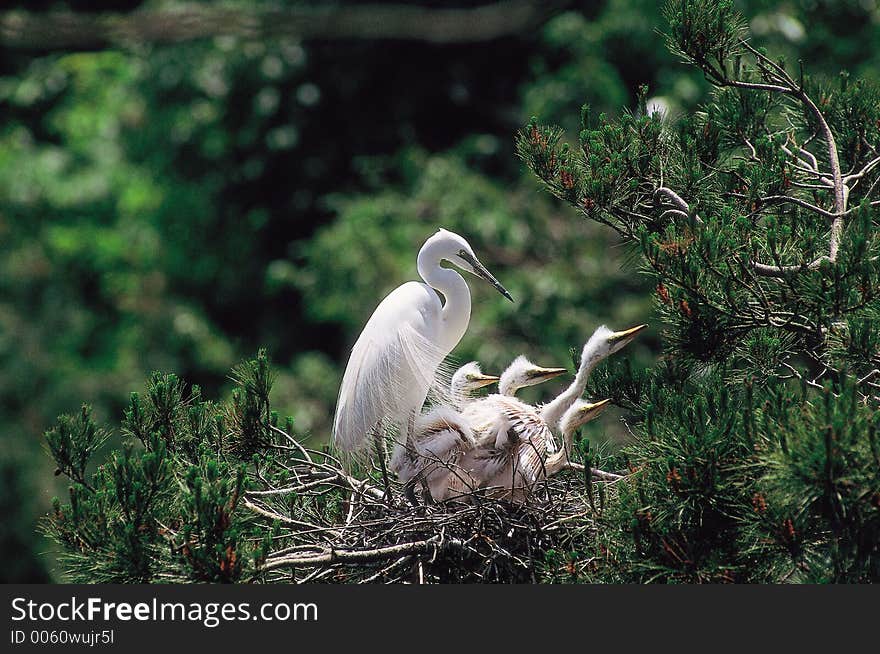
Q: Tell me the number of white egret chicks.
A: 4